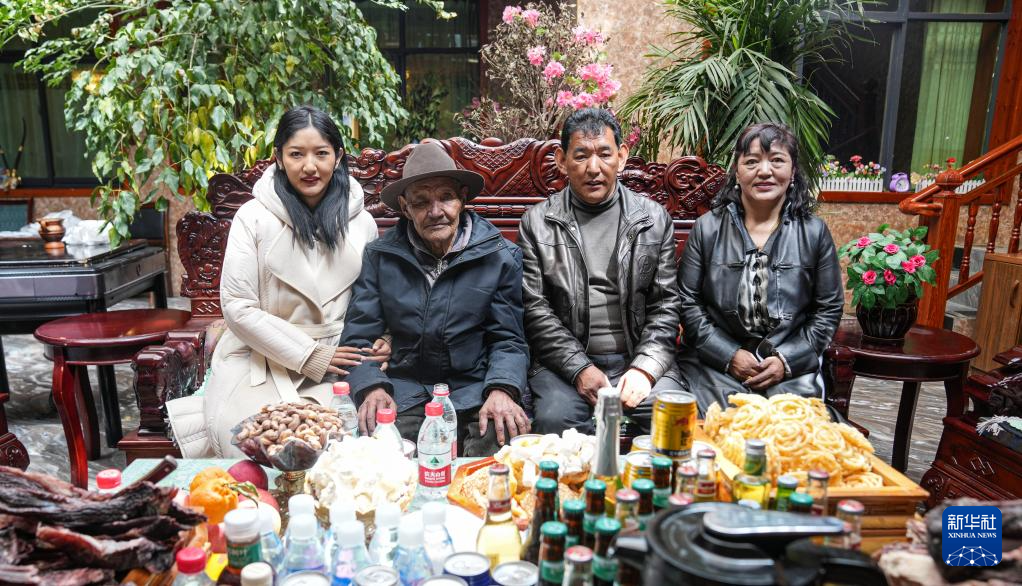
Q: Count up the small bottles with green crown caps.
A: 9